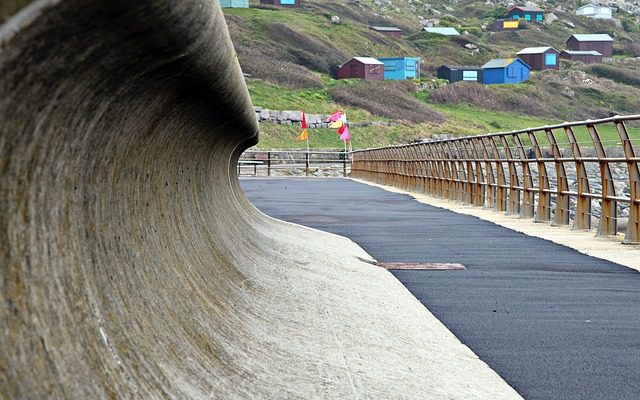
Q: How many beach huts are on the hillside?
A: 14